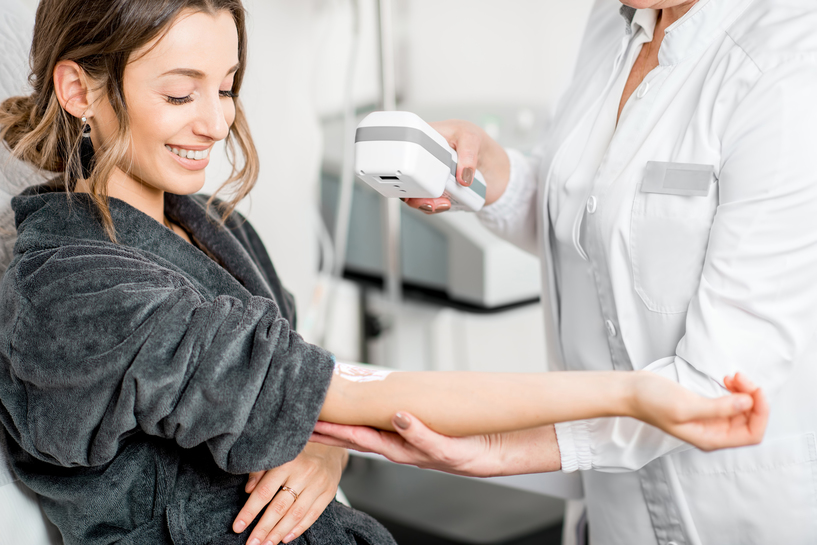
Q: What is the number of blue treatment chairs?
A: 0